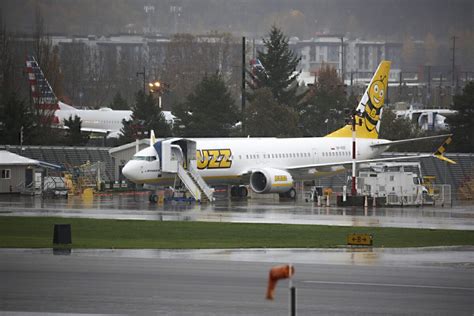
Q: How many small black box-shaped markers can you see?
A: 1